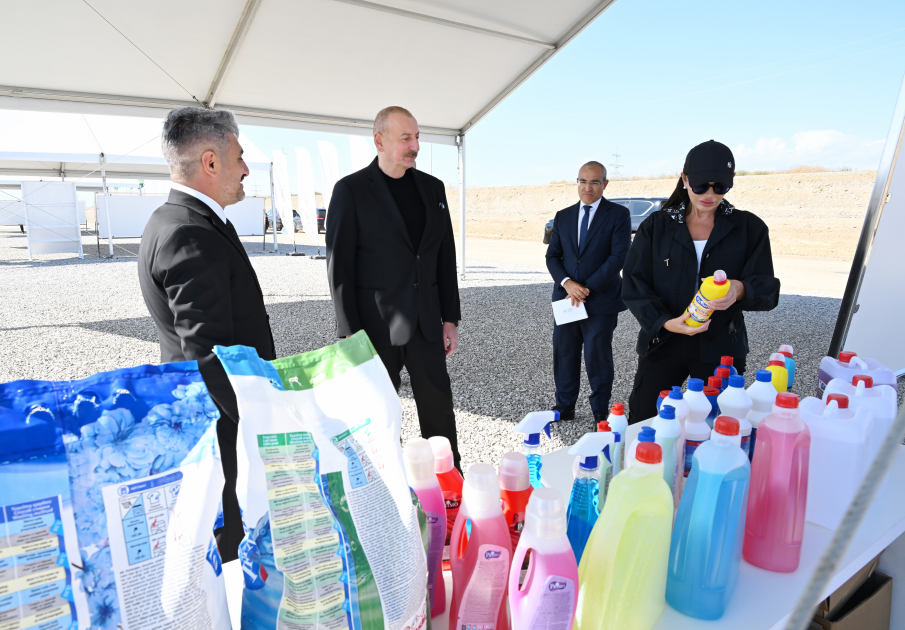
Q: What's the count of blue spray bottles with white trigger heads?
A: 2